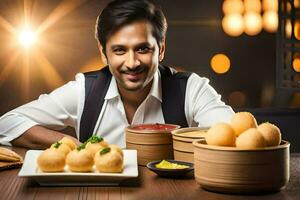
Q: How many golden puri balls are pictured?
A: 11